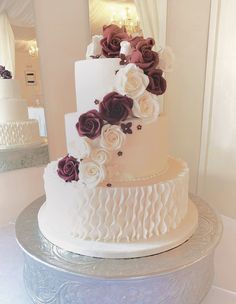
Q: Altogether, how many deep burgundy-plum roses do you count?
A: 6